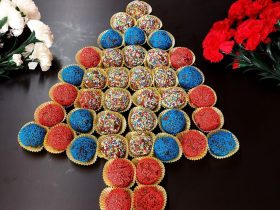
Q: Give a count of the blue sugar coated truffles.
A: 11